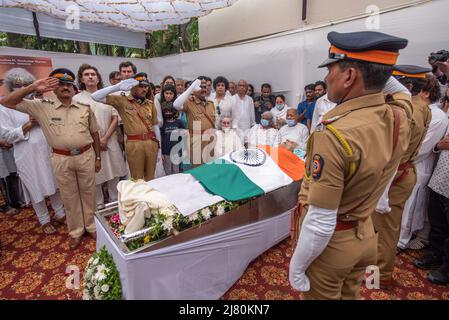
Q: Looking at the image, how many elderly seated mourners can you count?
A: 3